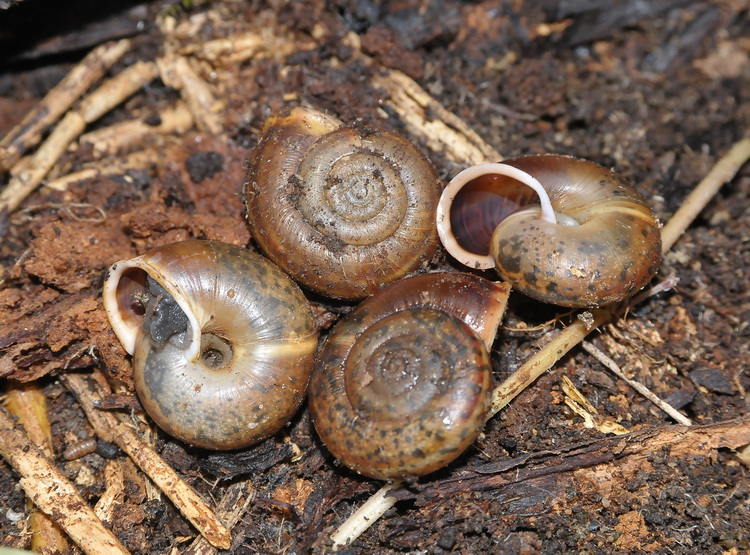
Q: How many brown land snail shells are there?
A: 4